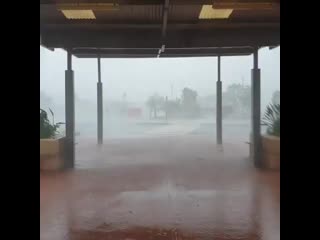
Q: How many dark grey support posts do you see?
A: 4